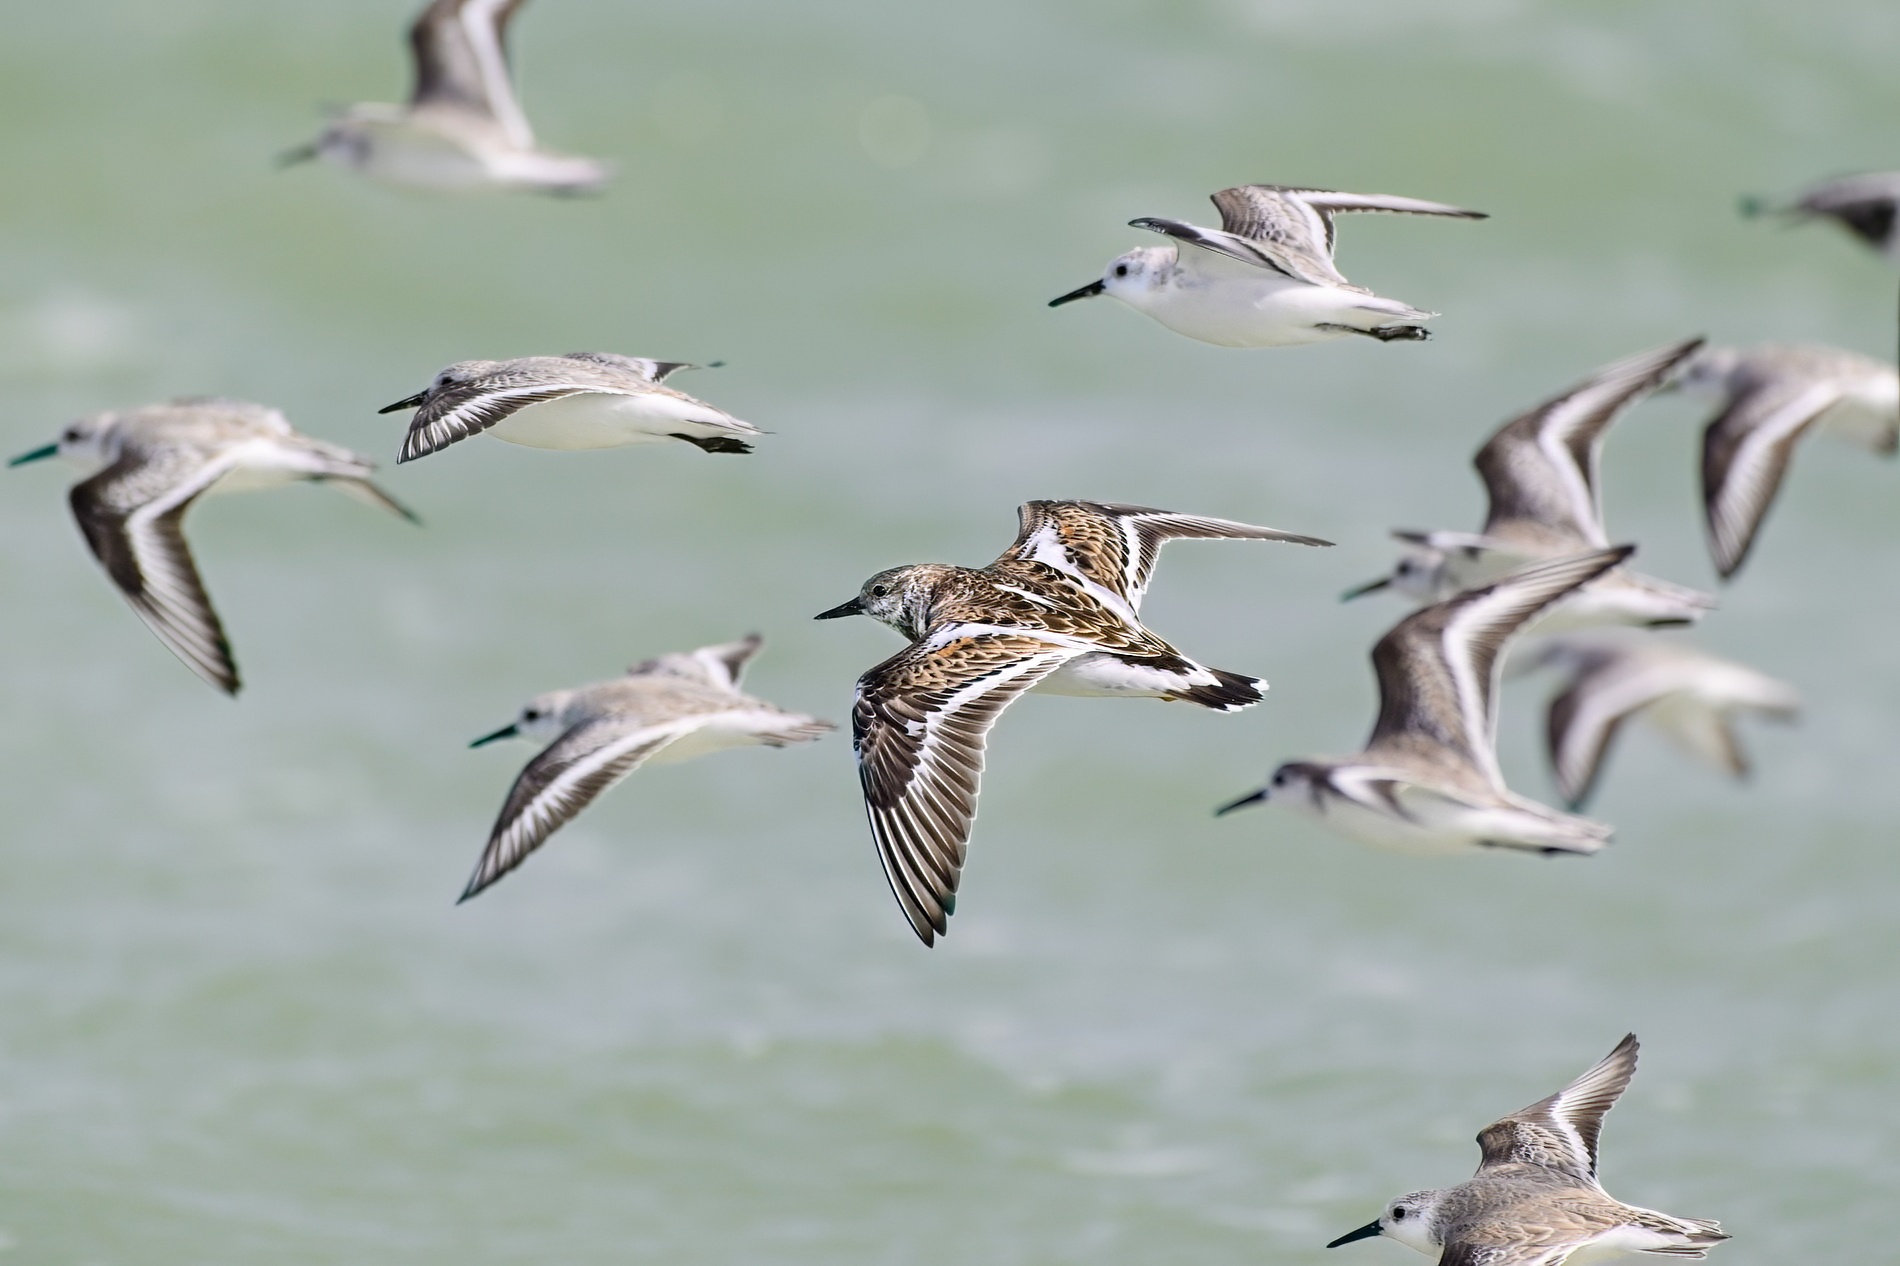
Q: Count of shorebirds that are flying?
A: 12